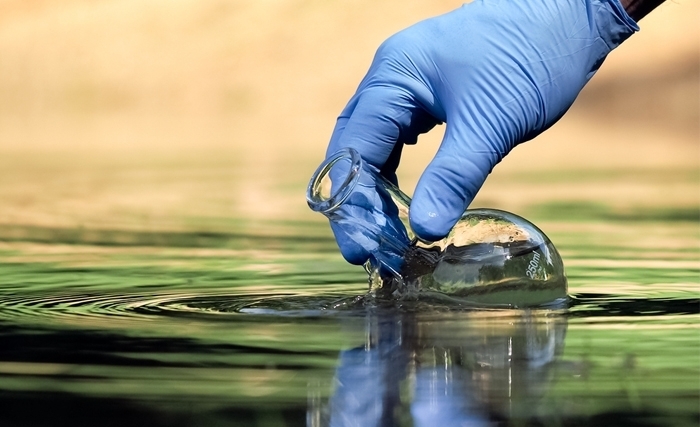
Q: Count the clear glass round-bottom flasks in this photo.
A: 1